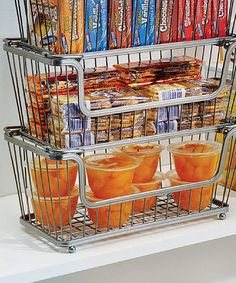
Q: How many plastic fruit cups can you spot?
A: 8